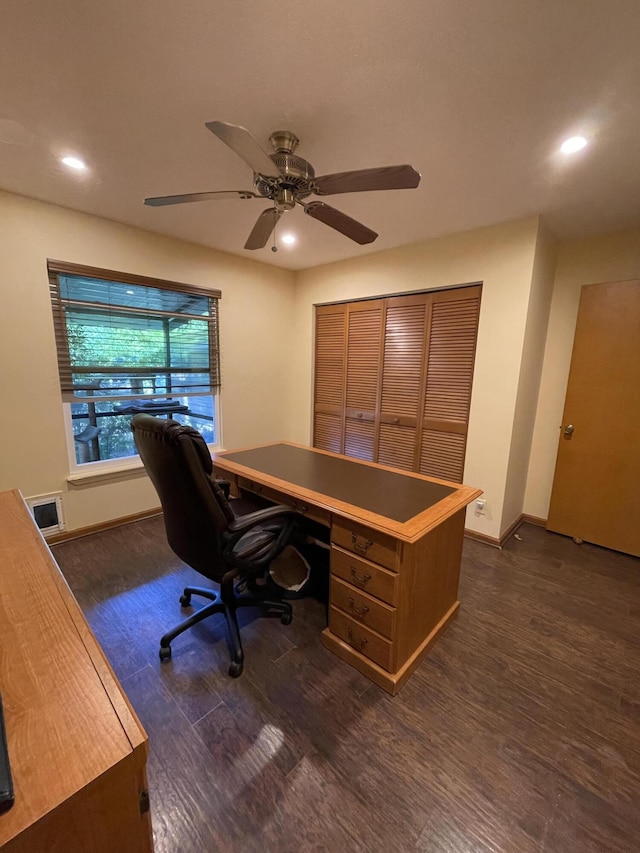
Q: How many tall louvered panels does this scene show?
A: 4